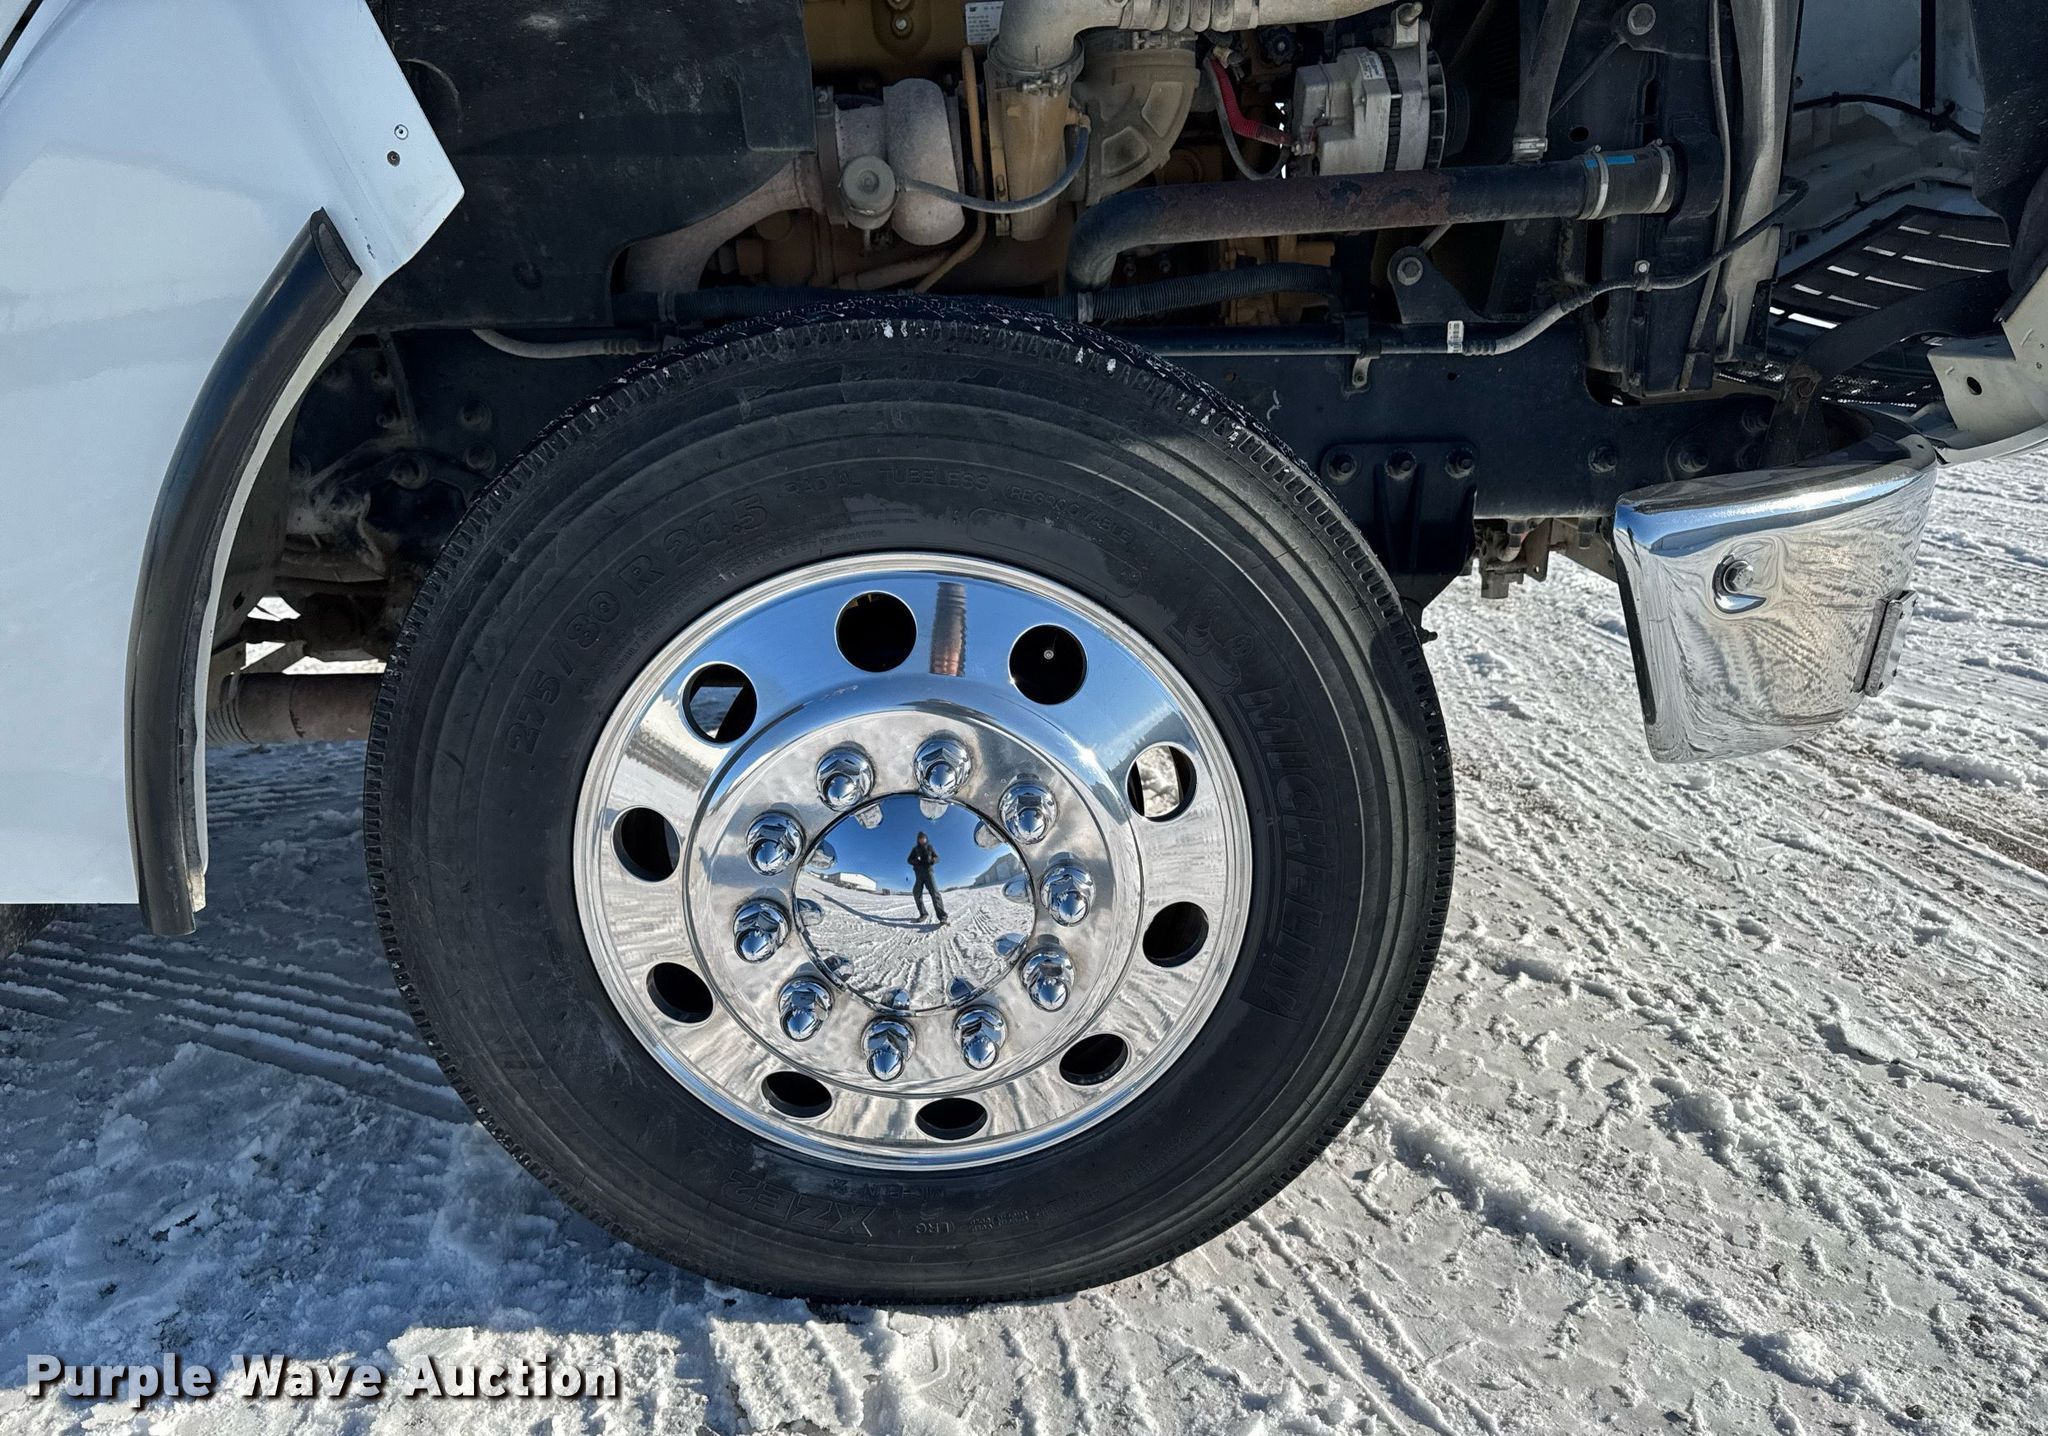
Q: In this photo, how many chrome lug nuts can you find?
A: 10